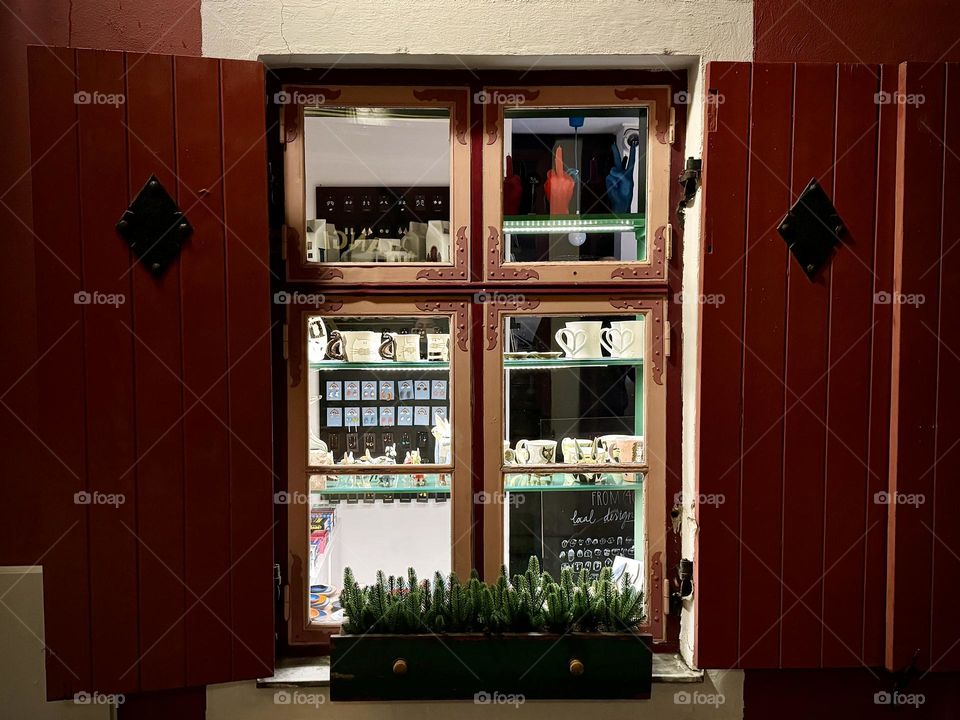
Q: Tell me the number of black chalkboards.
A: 1